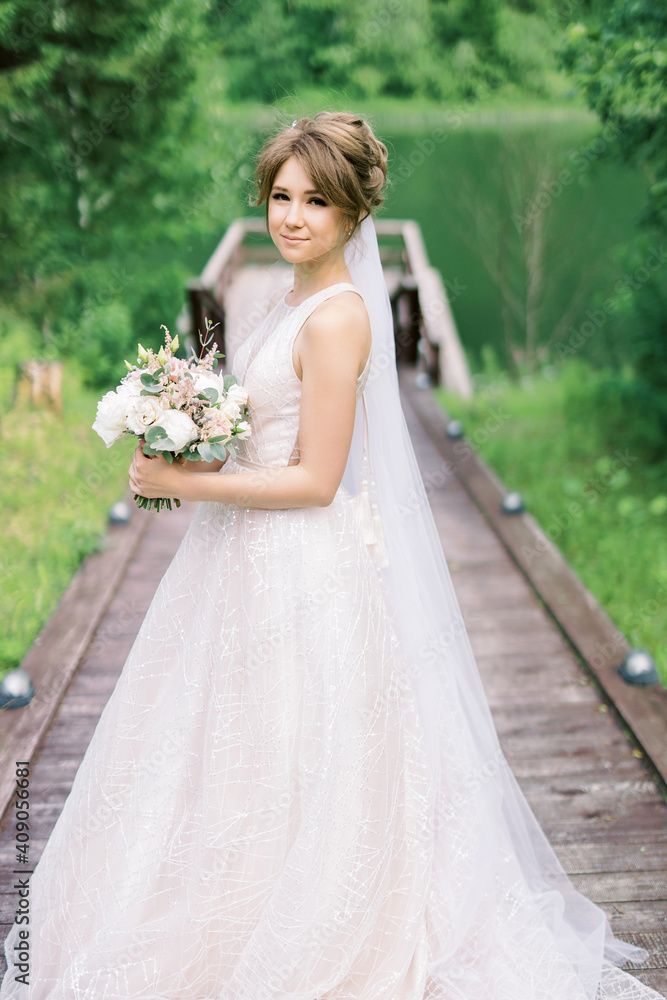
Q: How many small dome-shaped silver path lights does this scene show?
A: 6